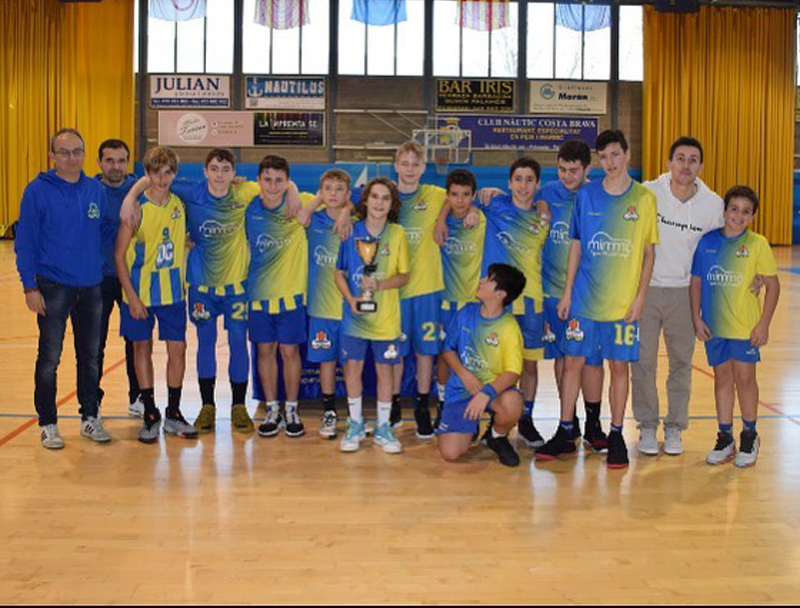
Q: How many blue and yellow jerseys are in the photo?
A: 12